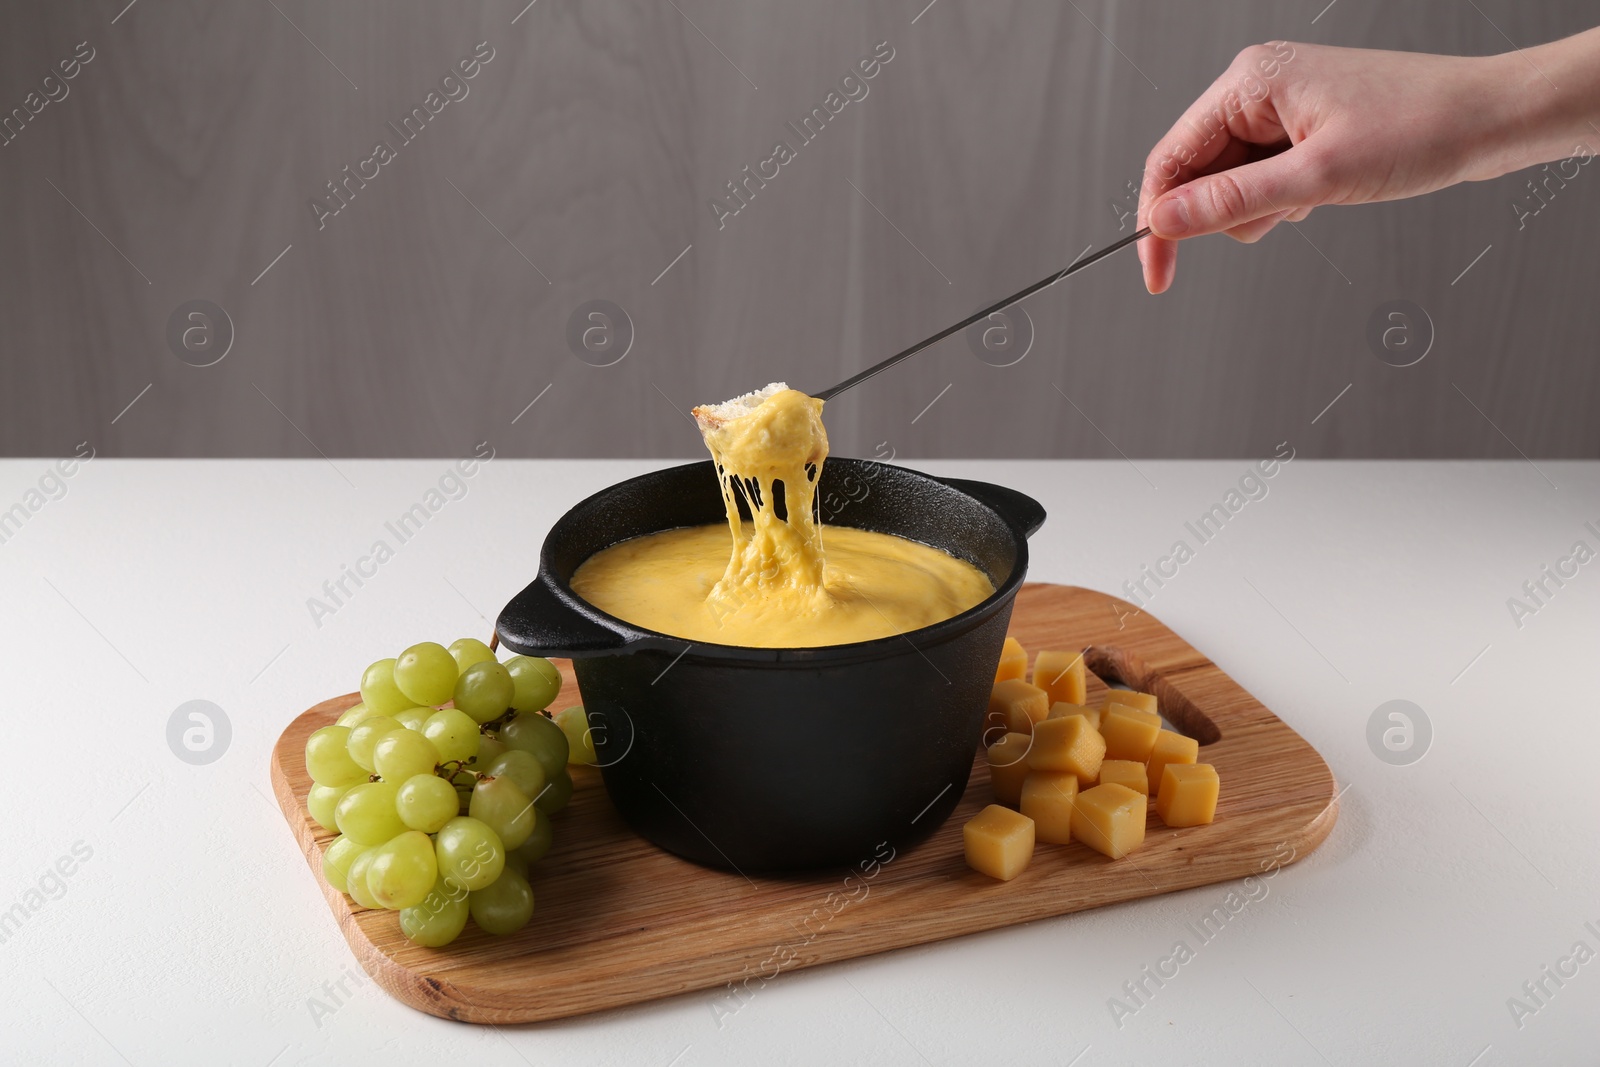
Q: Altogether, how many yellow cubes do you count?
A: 14